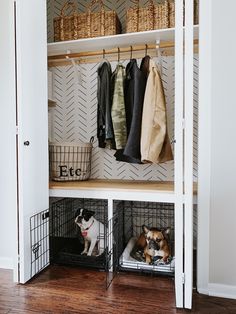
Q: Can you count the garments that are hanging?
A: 4